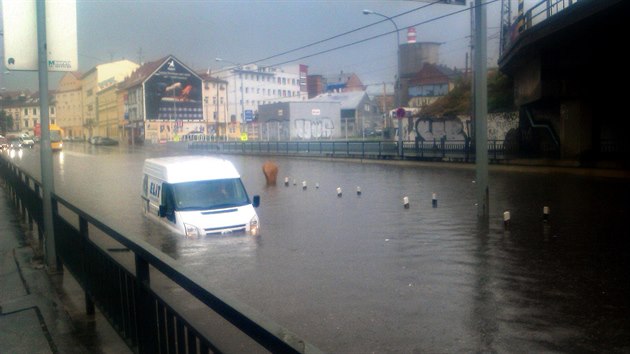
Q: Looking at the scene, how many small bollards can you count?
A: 10